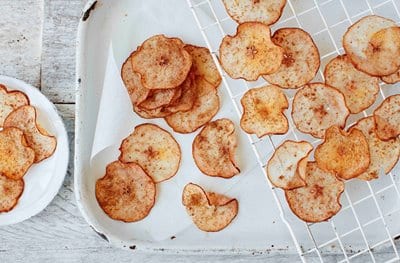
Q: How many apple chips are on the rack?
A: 13